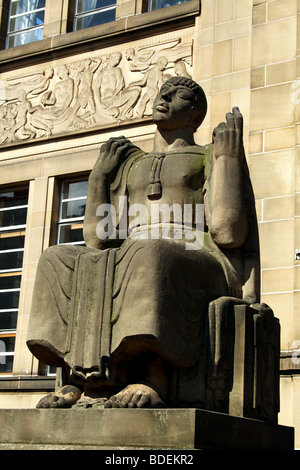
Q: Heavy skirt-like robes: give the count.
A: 1